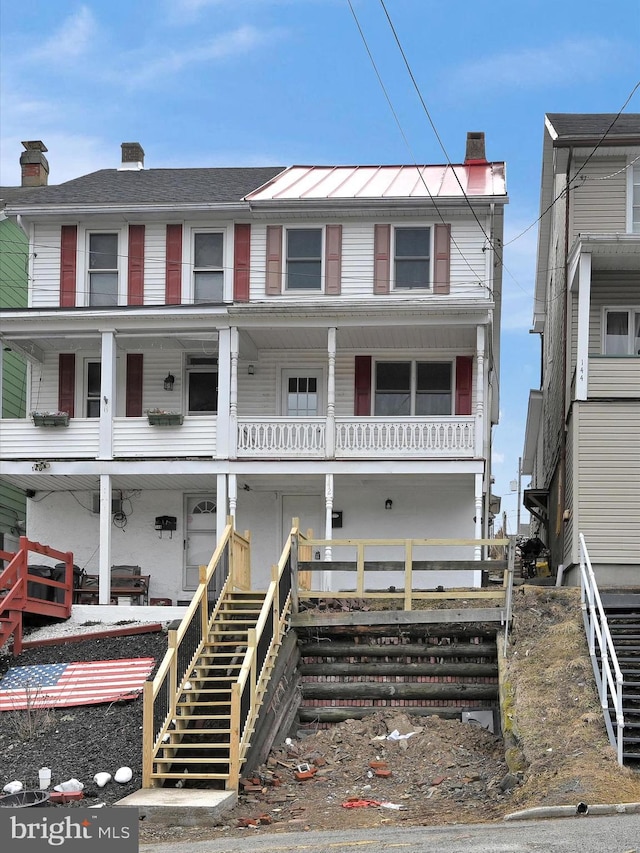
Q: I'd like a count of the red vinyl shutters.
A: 12